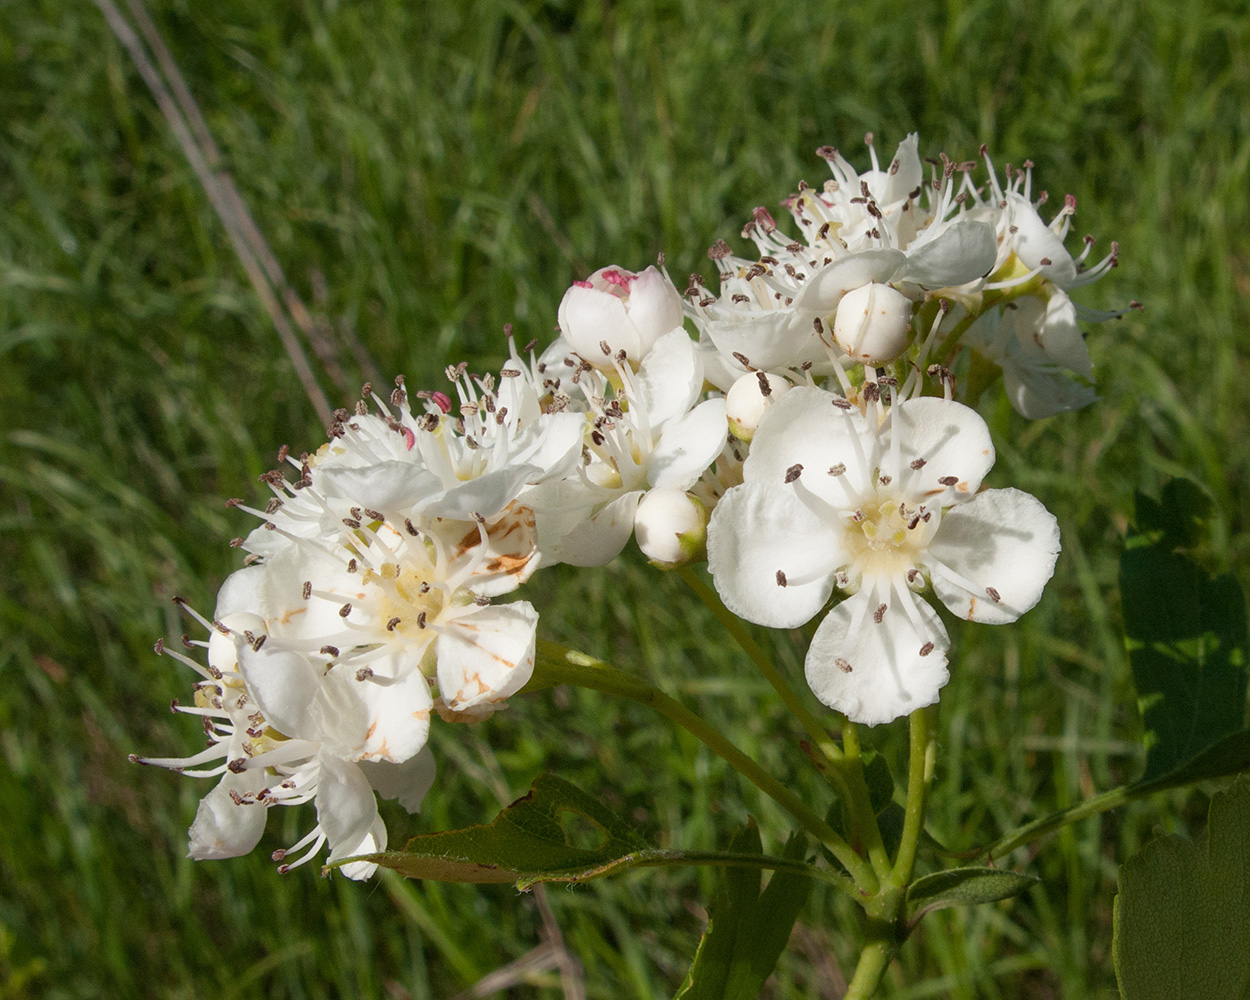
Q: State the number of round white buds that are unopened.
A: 3